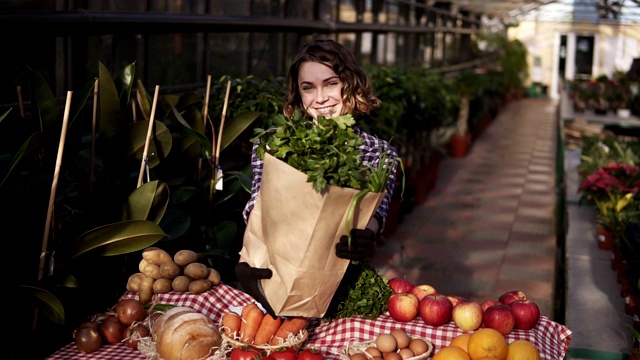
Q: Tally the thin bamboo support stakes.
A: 7